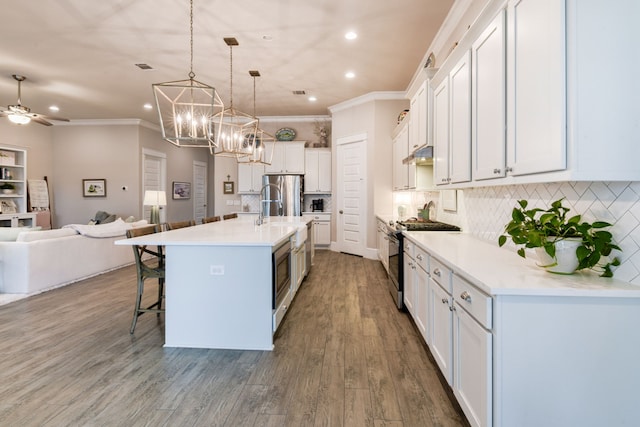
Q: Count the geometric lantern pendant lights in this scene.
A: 3